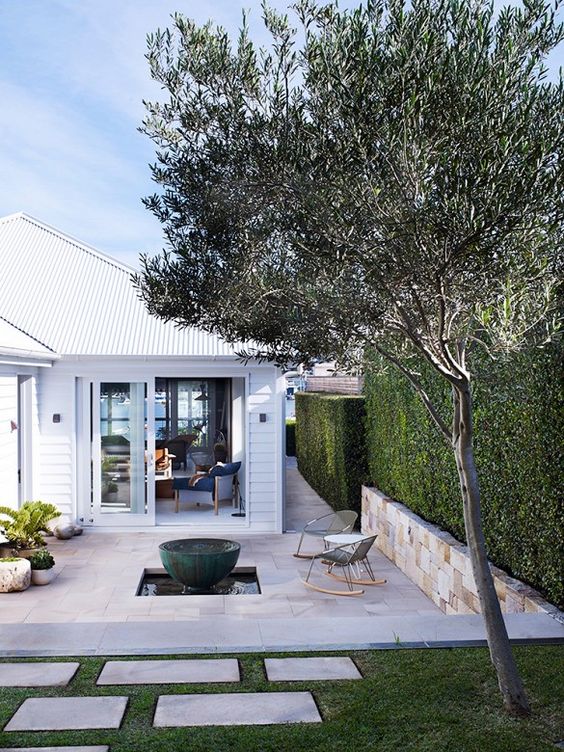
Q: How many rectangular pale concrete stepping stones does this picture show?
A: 6